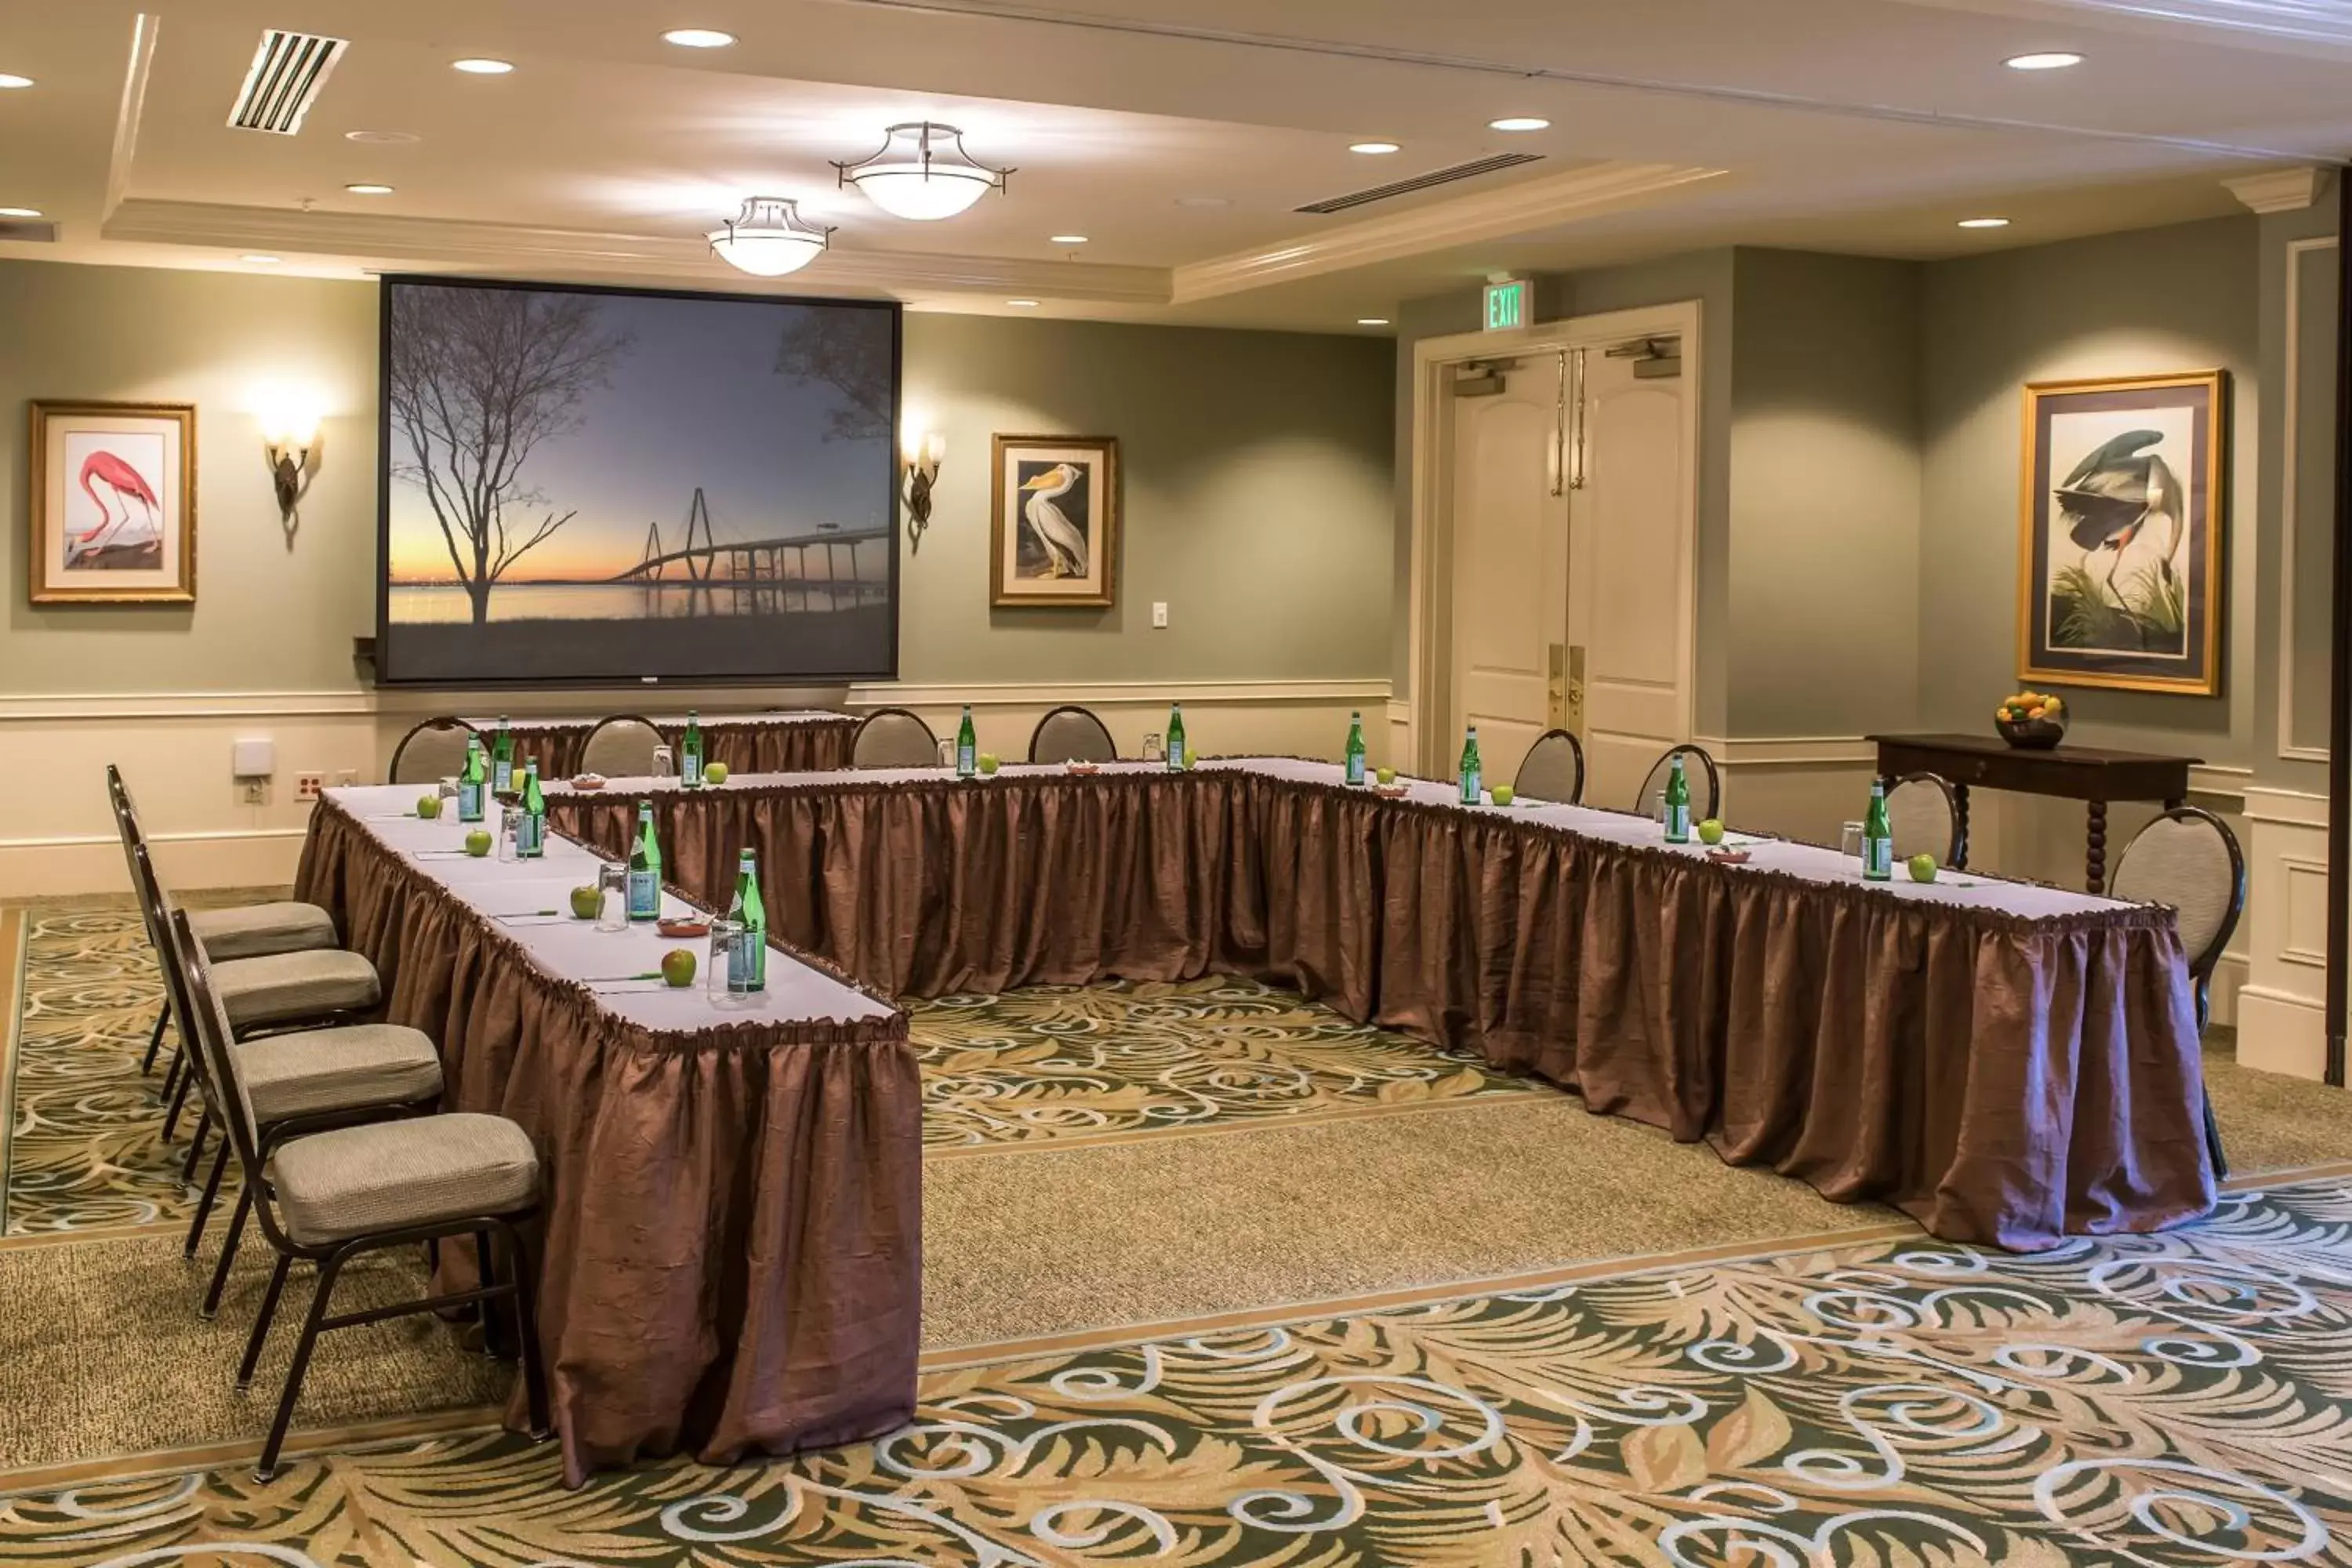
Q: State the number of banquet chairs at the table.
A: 12